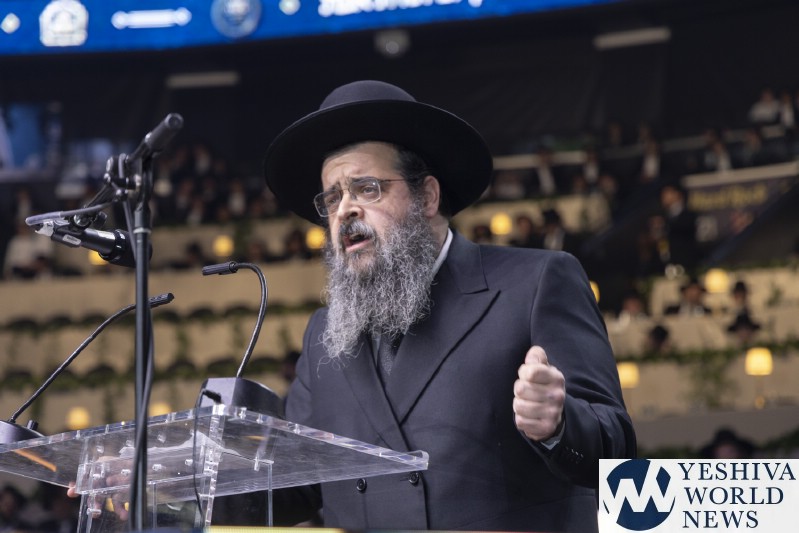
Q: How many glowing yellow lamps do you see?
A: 10